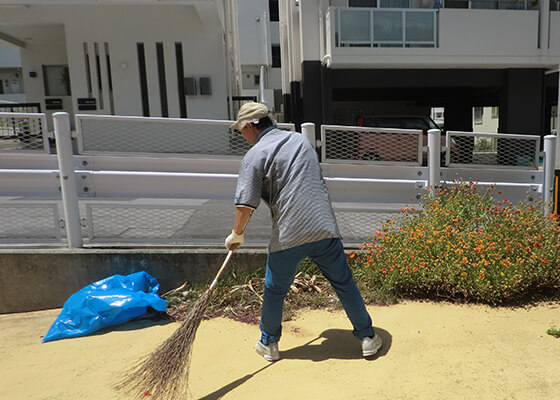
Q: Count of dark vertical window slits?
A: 6